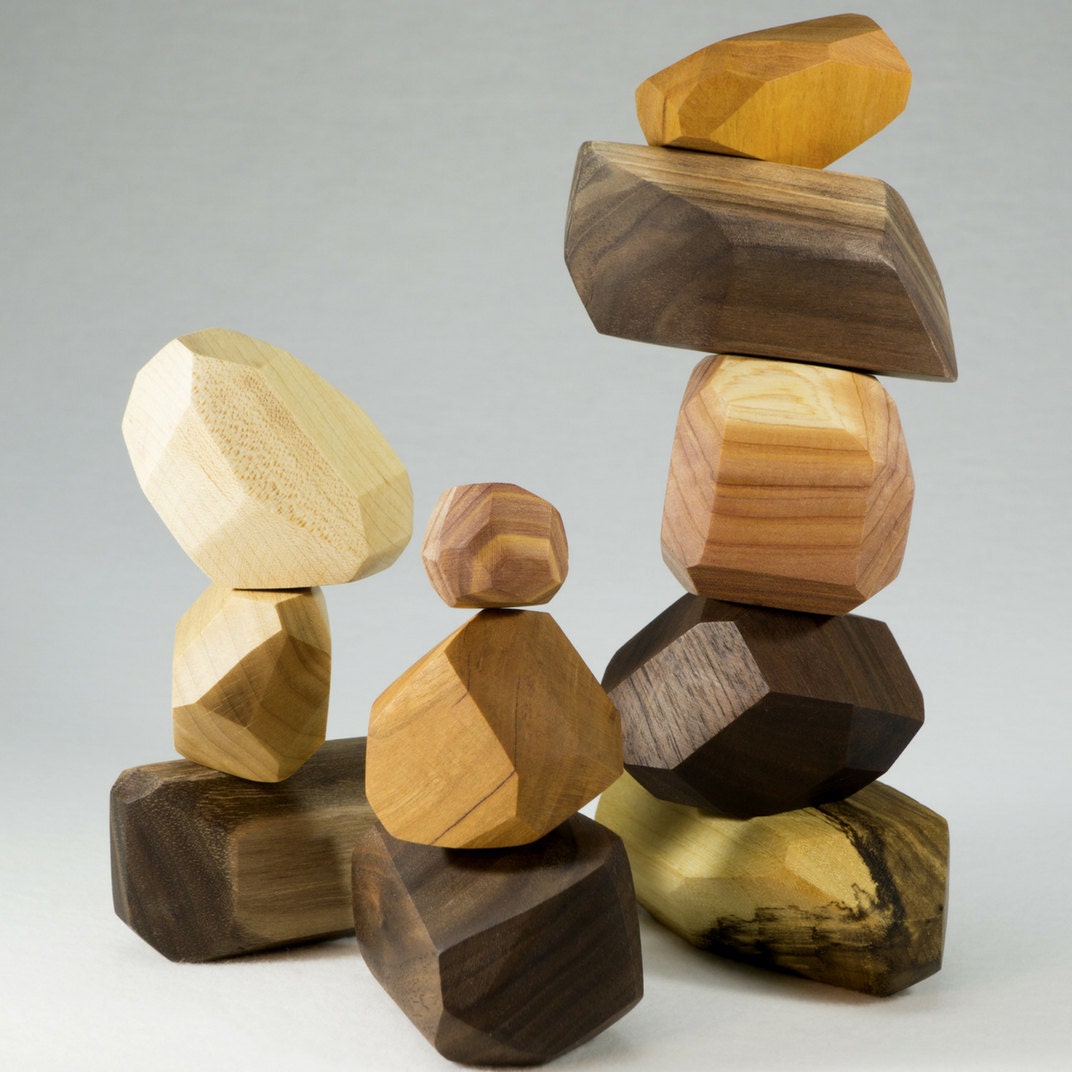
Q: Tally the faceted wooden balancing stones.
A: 11